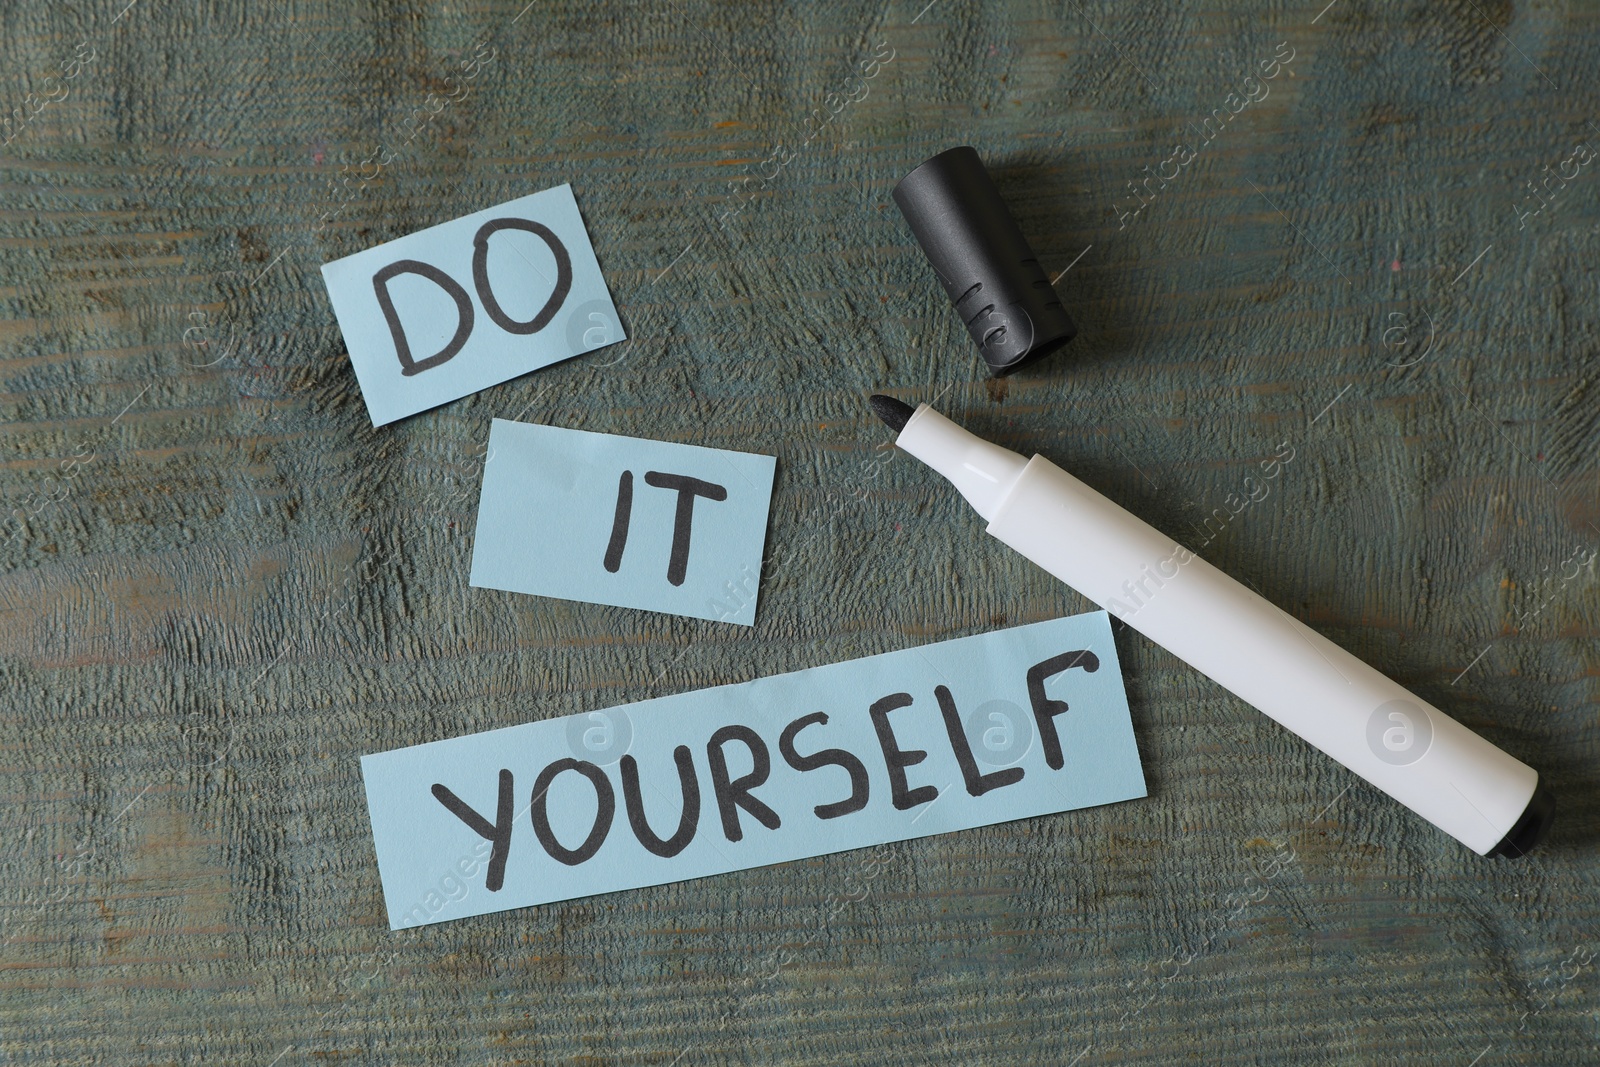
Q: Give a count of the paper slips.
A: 3